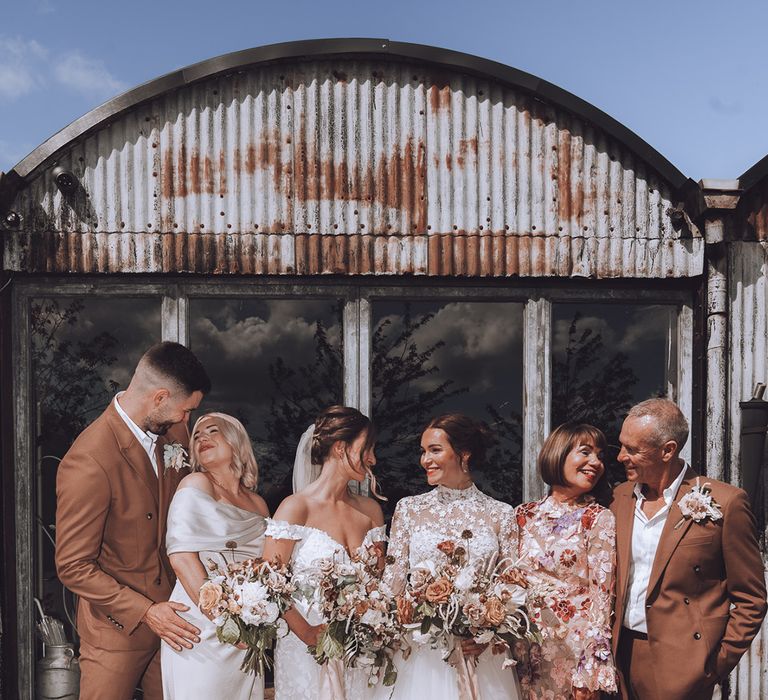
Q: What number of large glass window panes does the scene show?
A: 4